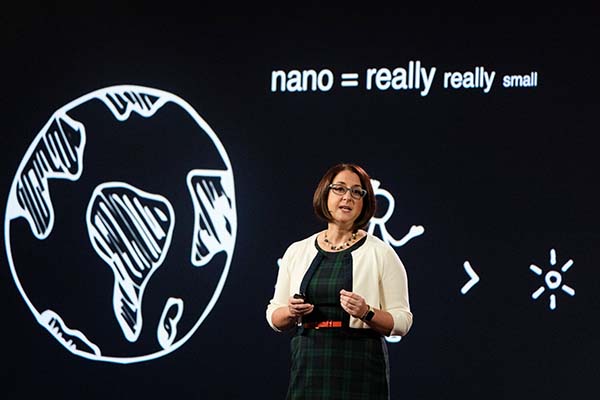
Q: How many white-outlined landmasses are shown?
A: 6